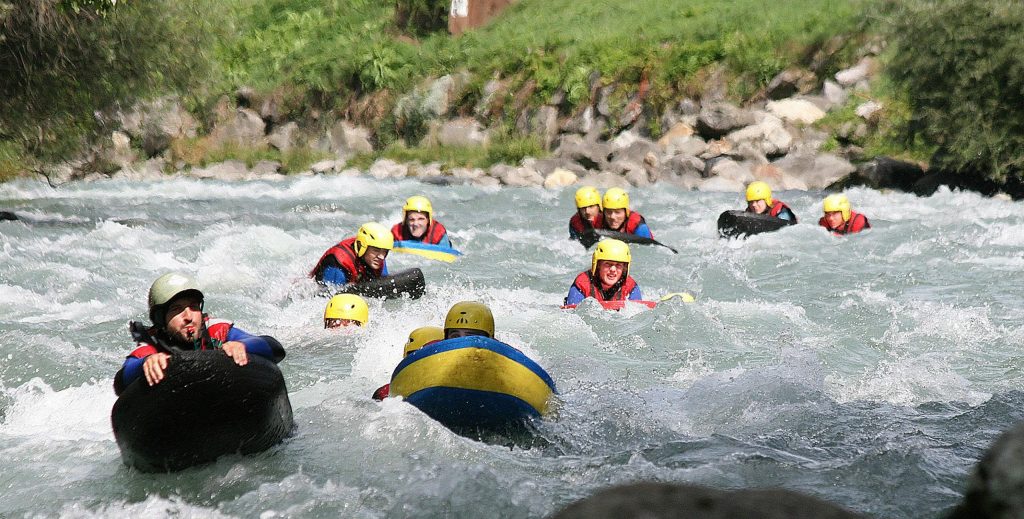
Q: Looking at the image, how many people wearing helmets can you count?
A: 11